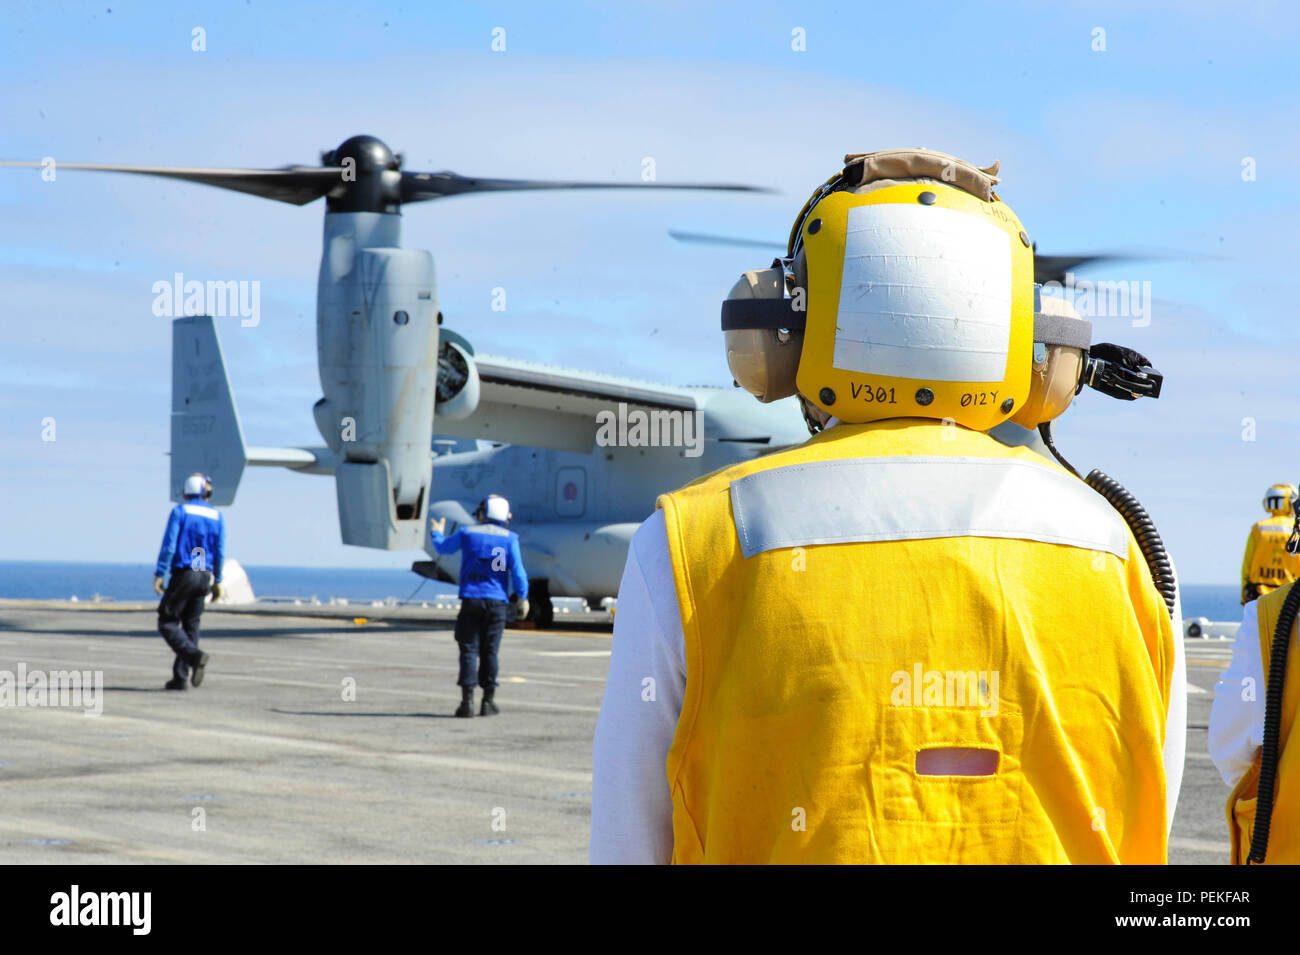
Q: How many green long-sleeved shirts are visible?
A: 0